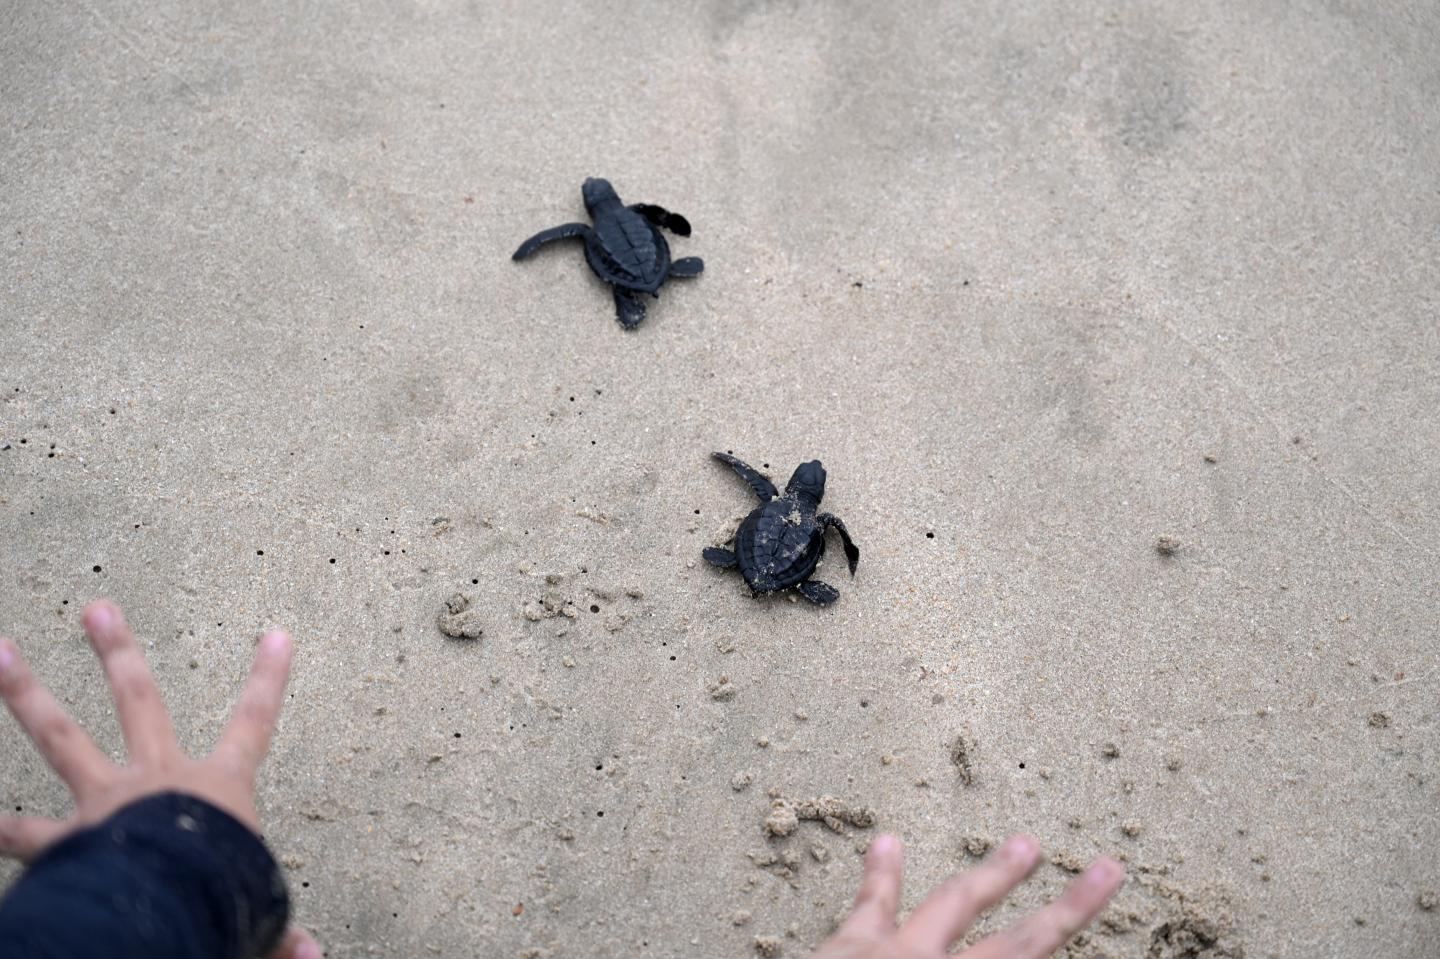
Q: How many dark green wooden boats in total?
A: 0